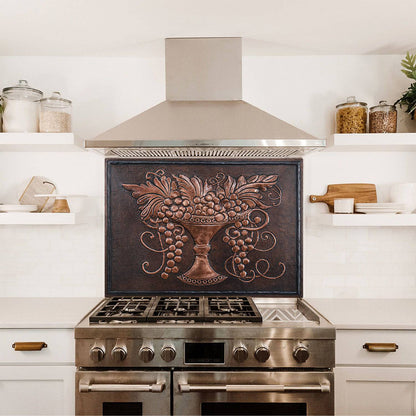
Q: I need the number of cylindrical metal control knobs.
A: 7